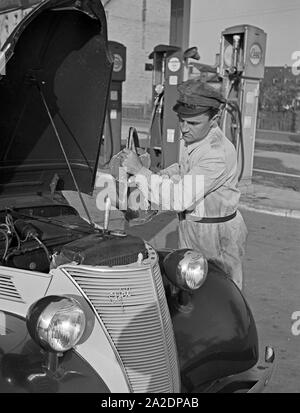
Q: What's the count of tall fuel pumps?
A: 3